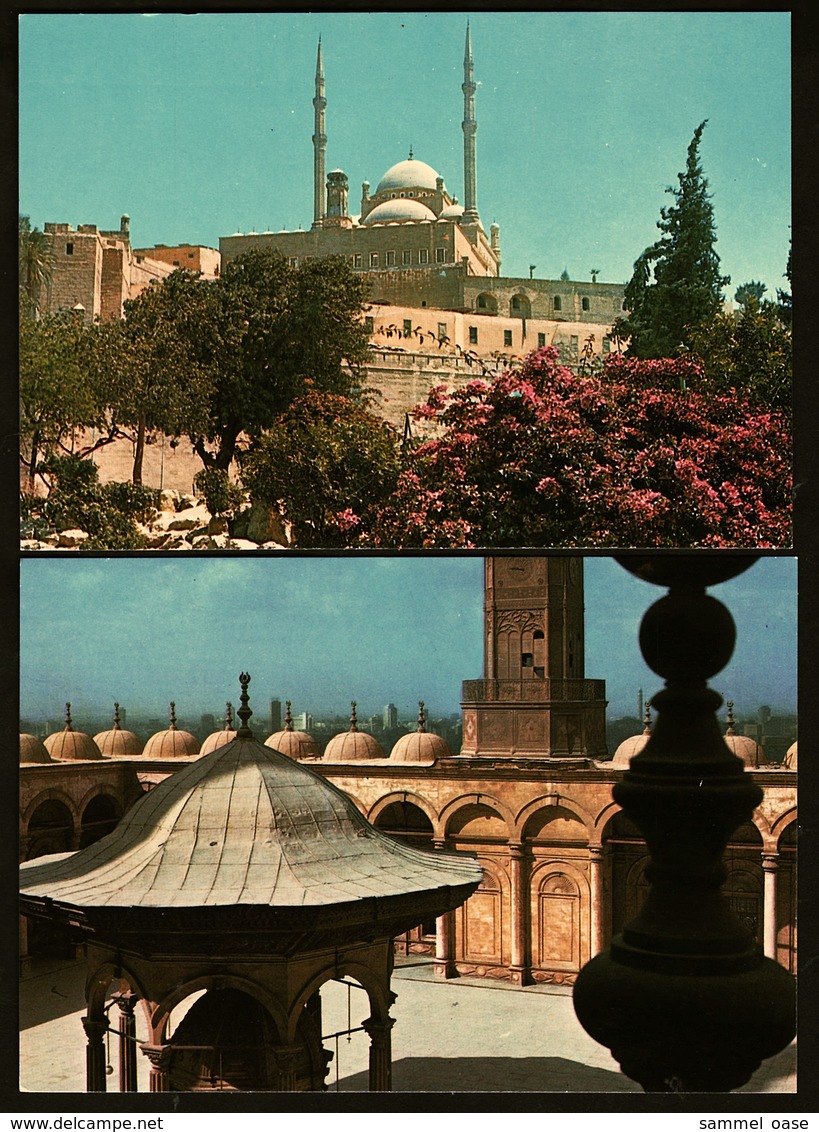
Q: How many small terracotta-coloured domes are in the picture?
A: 11